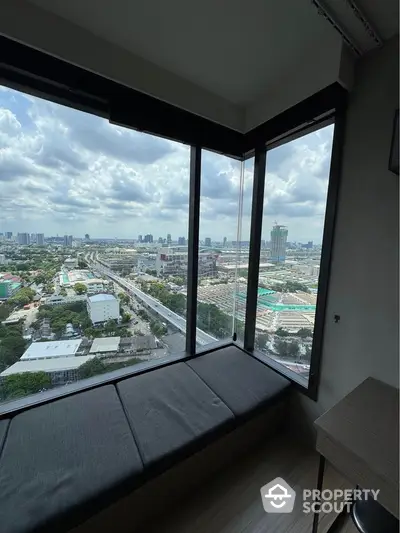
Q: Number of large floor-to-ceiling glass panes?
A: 3